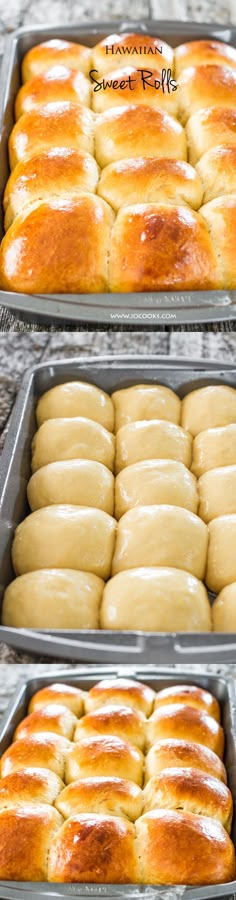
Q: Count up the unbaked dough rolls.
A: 15